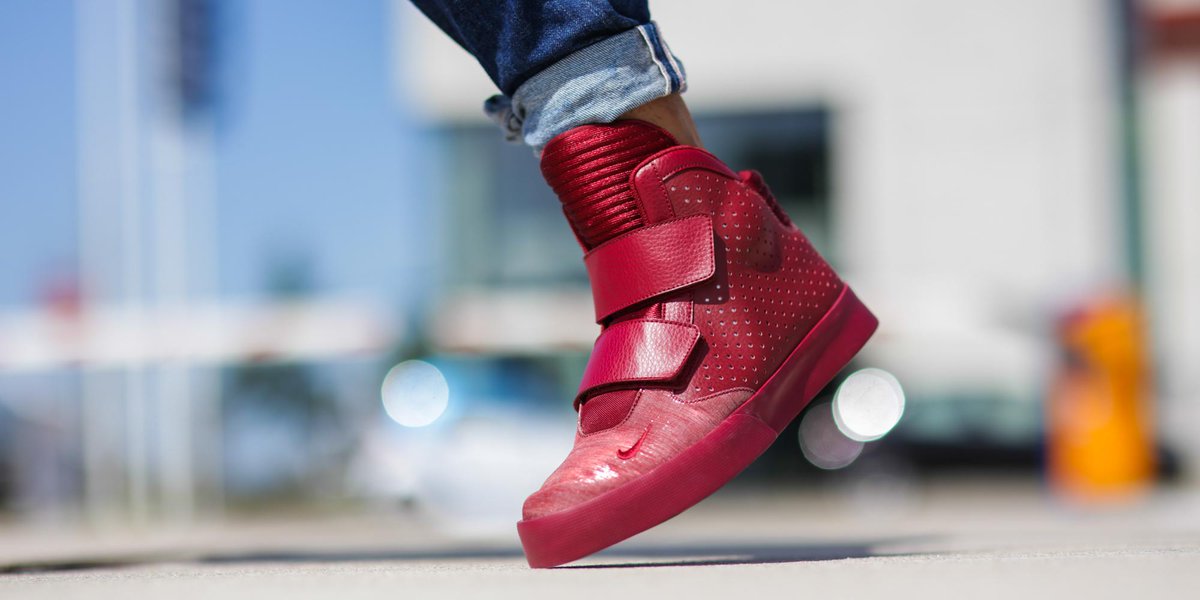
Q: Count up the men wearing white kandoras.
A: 0